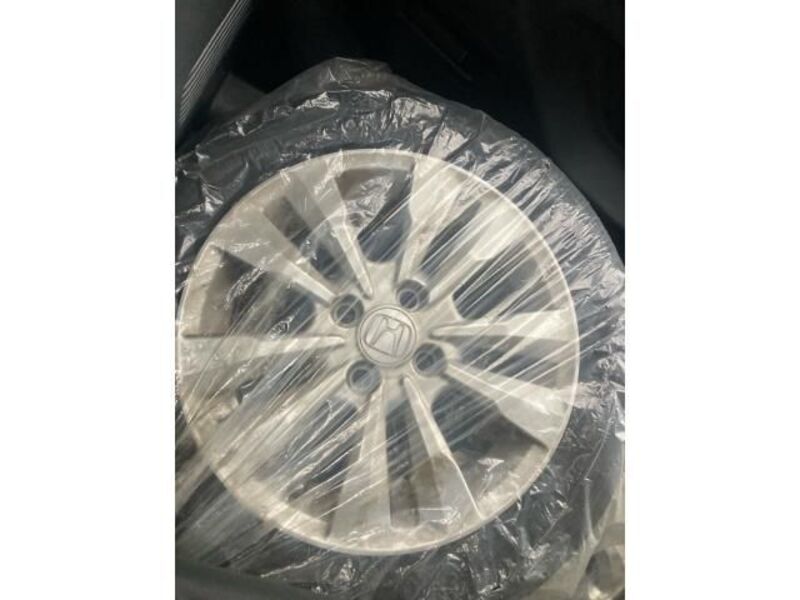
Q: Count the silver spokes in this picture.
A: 10